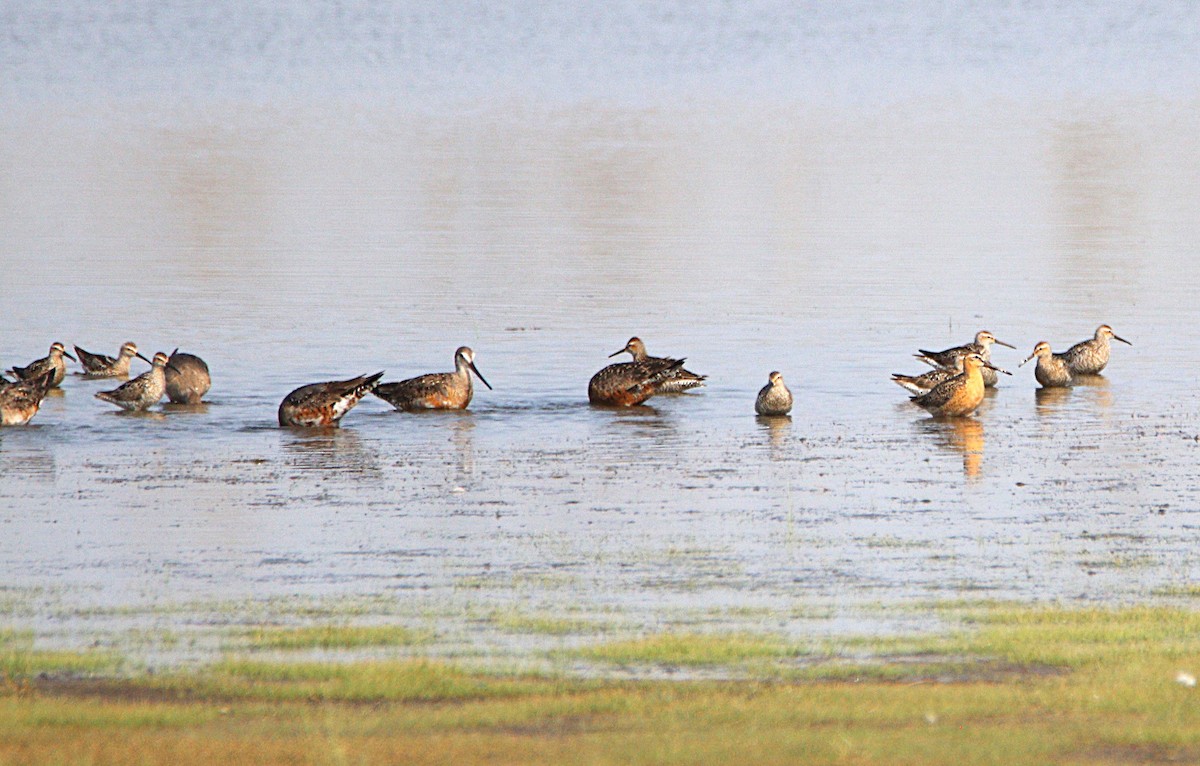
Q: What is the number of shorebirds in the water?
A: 15